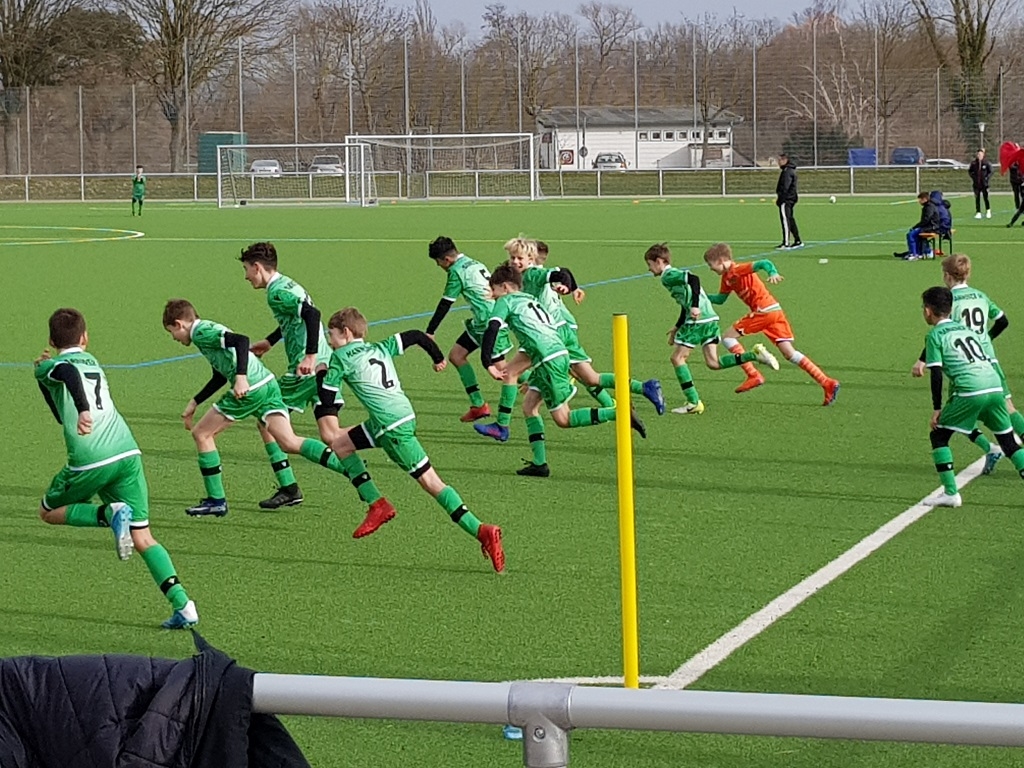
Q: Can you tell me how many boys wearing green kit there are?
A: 12